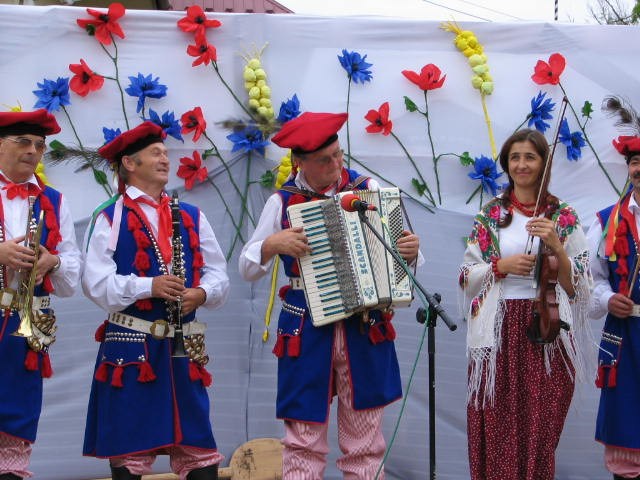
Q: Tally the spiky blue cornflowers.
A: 10